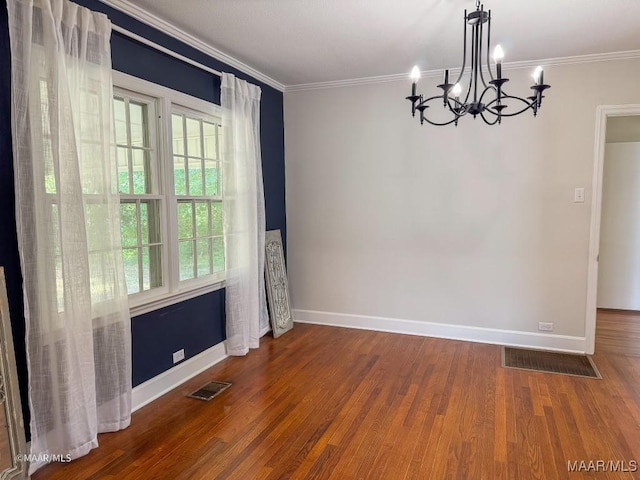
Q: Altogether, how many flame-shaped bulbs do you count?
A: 4